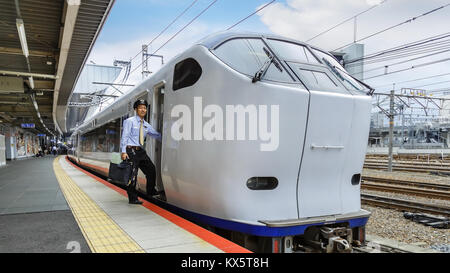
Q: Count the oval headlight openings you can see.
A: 2